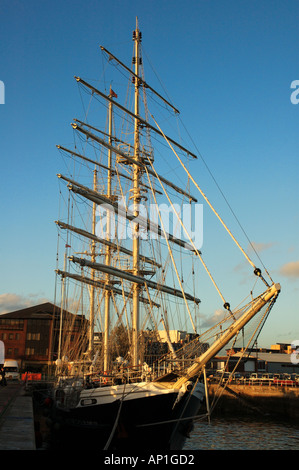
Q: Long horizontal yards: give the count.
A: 10